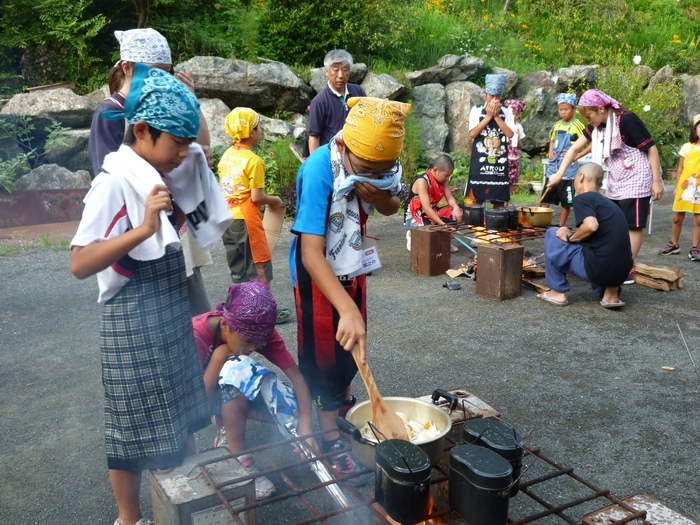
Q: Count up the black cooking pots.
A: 6